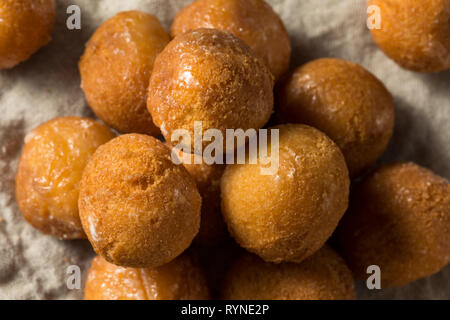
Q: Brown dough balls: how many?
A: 13